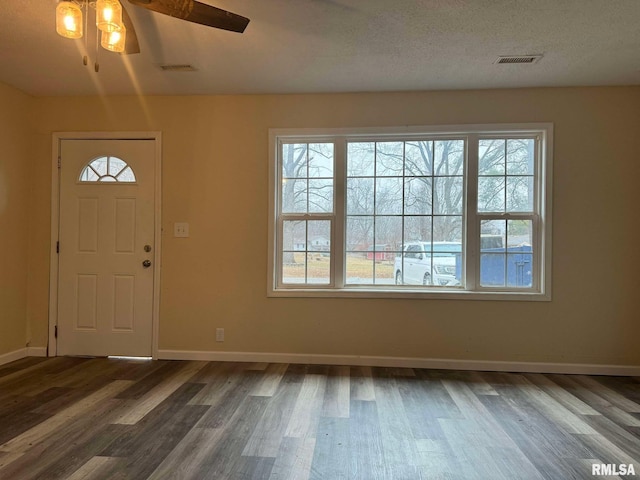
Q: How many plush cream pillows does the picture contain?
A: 0